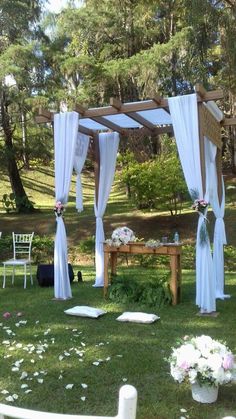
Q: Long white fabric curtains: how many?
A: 4